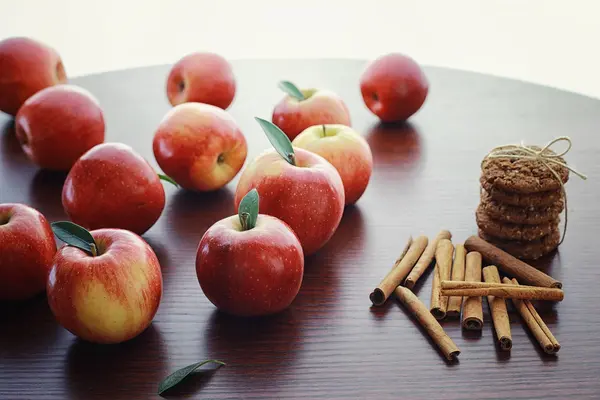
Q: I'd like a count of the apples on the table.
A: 12